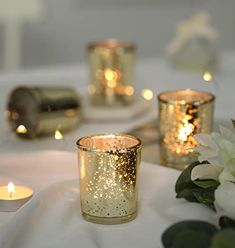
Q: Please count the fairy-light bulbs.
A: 4